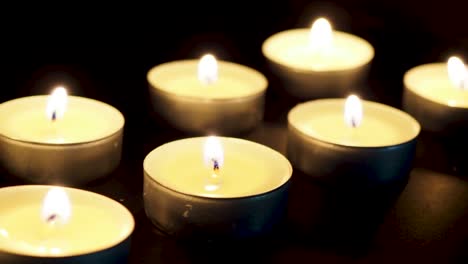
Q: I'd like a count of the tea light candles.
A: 7